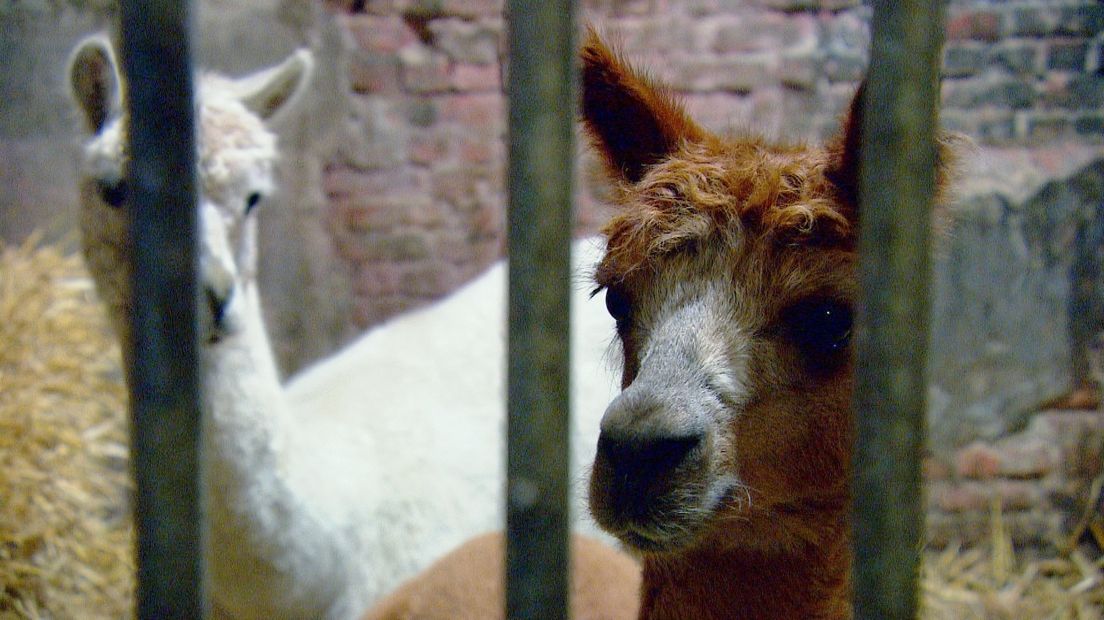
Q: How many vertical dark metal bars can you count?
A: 3